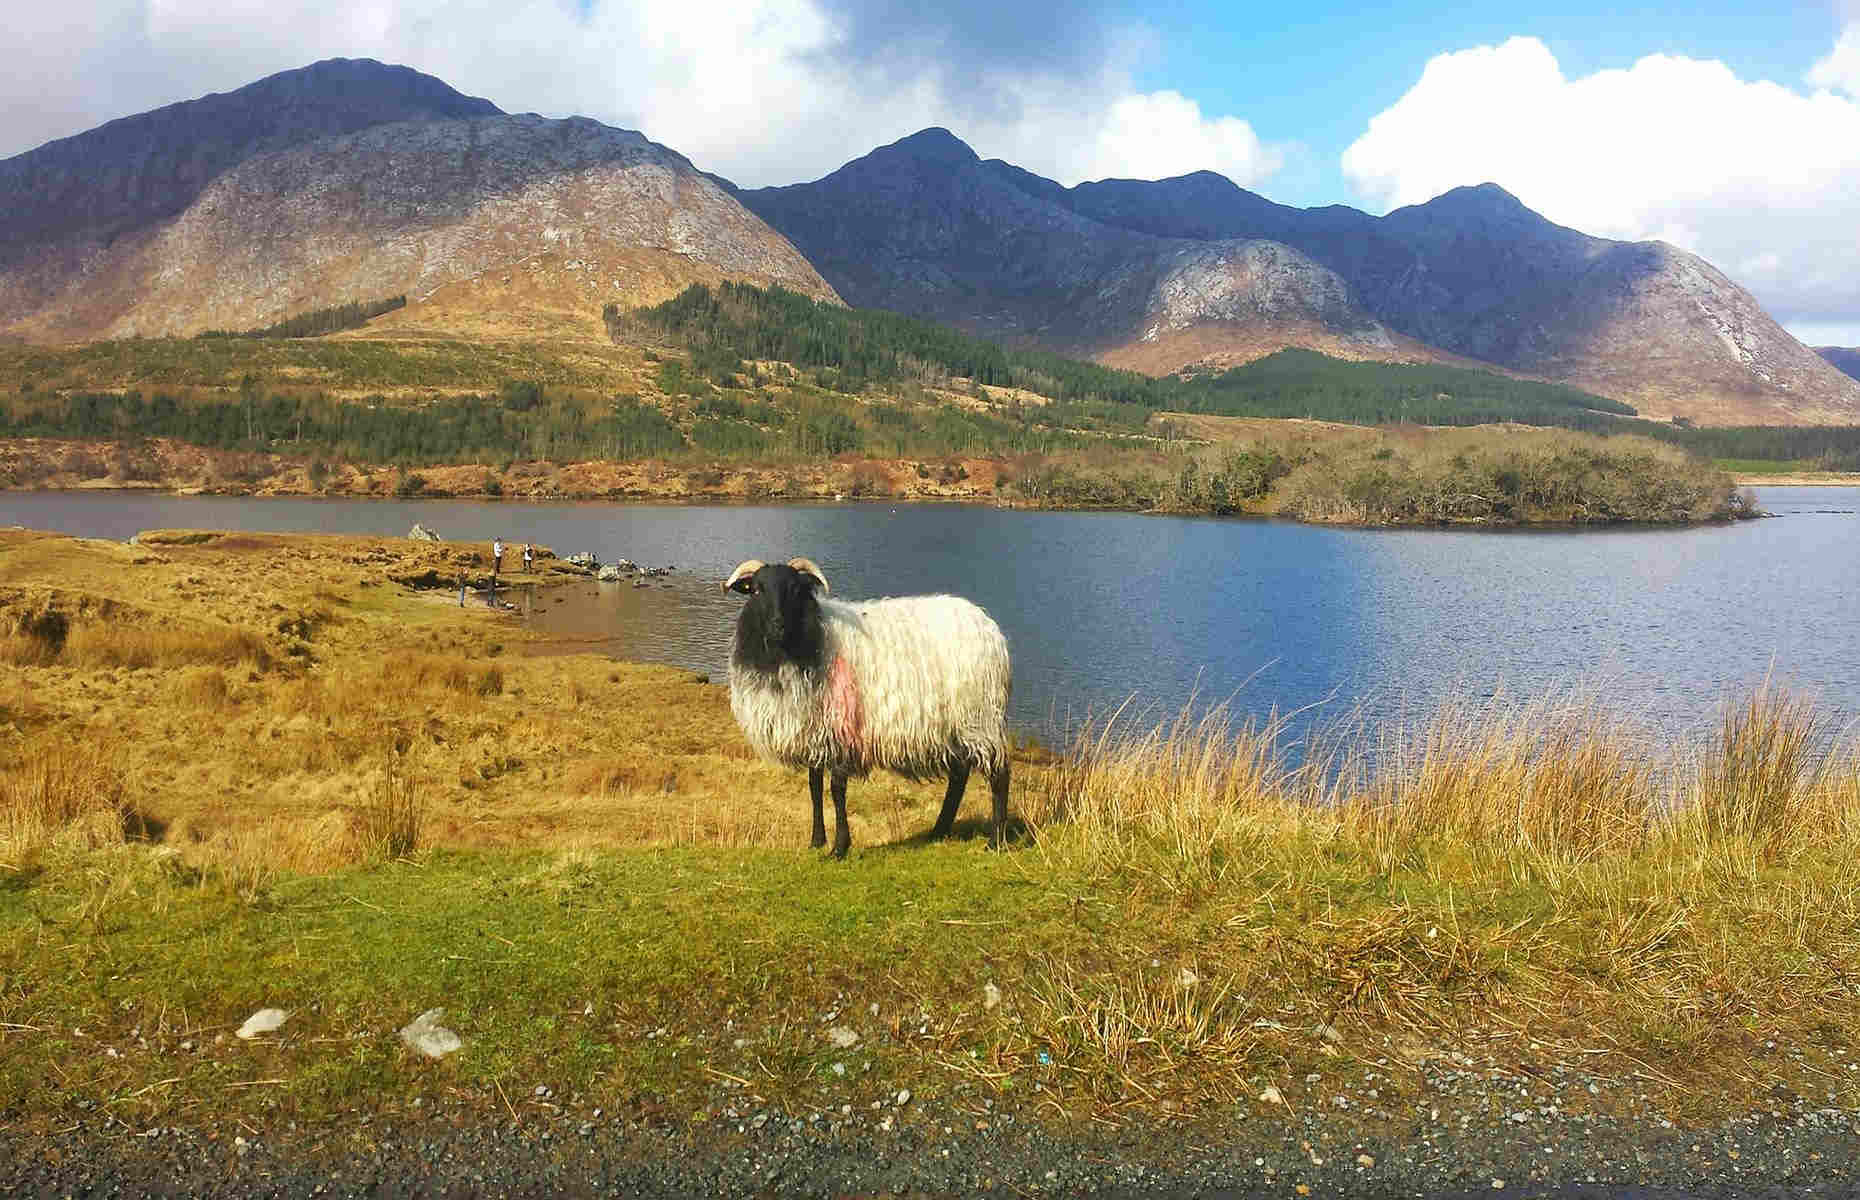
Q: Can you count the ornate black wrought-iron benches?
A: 0